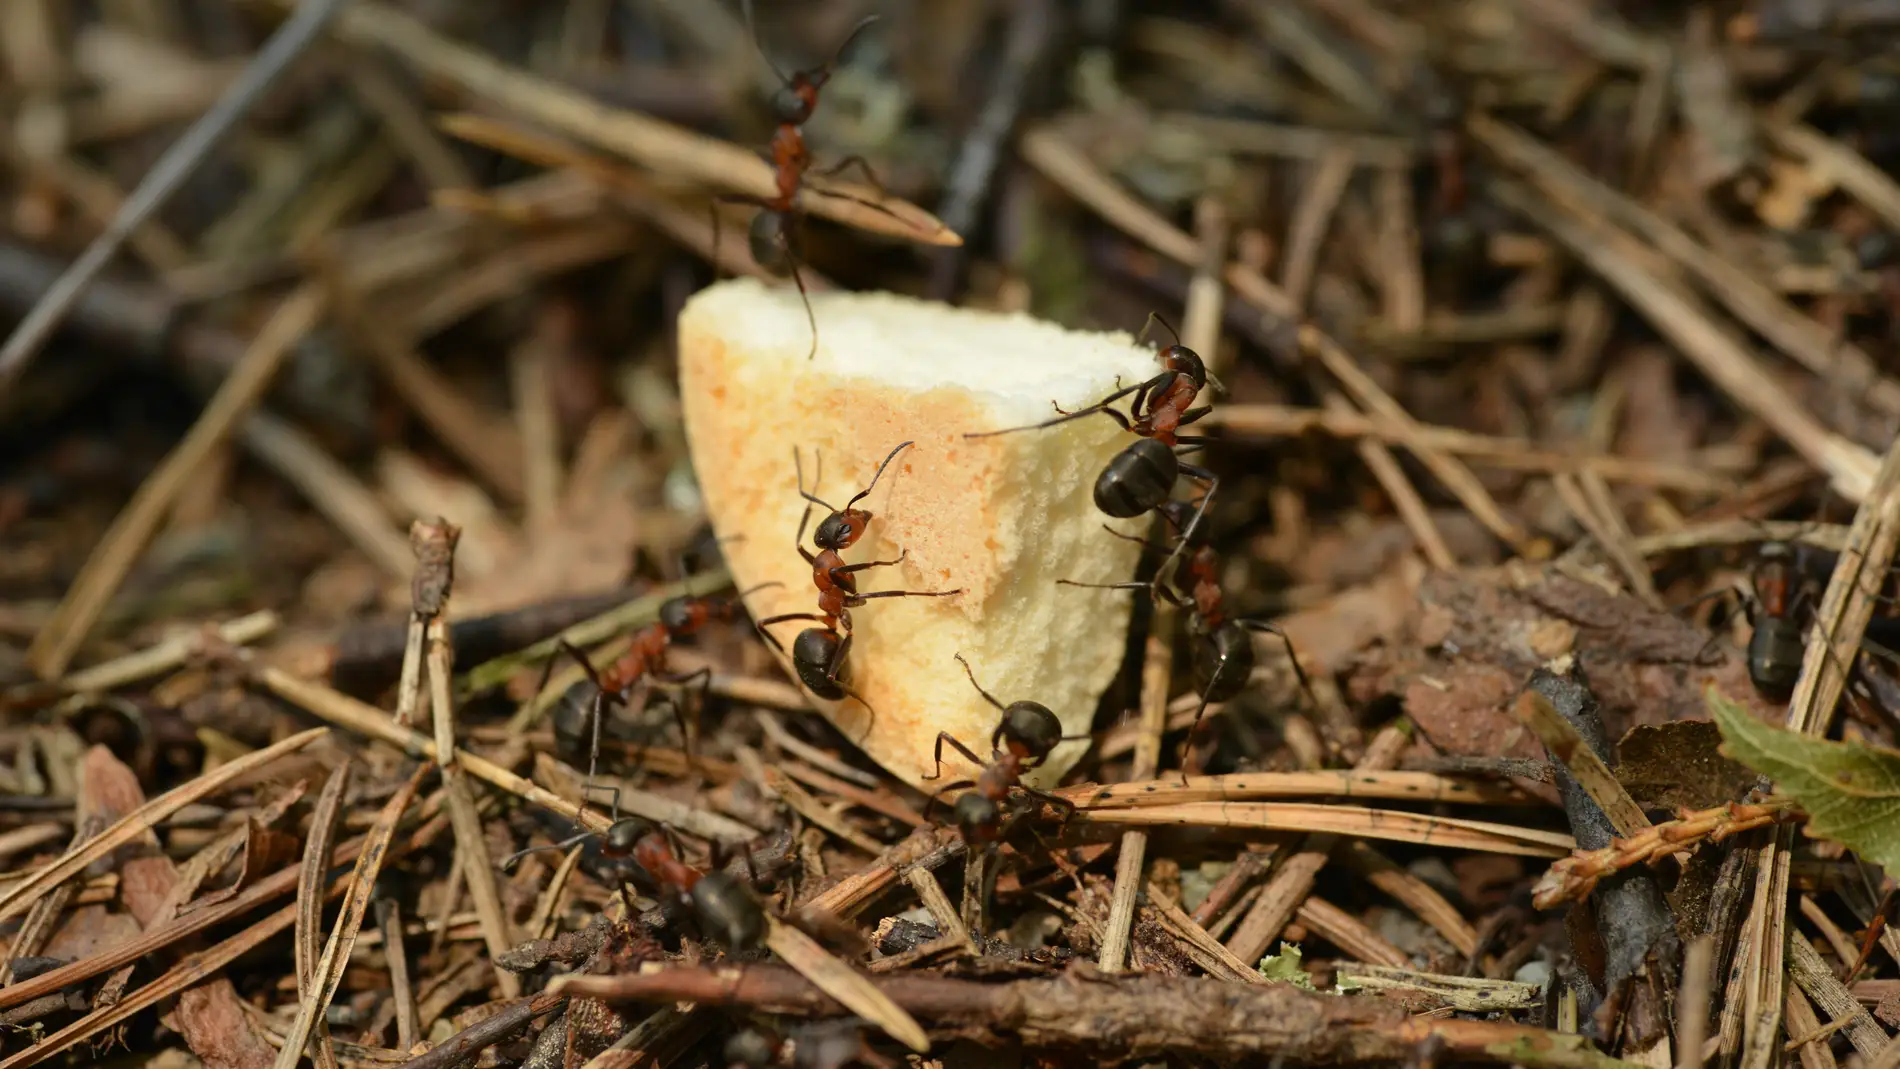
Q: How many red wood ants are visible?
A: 8